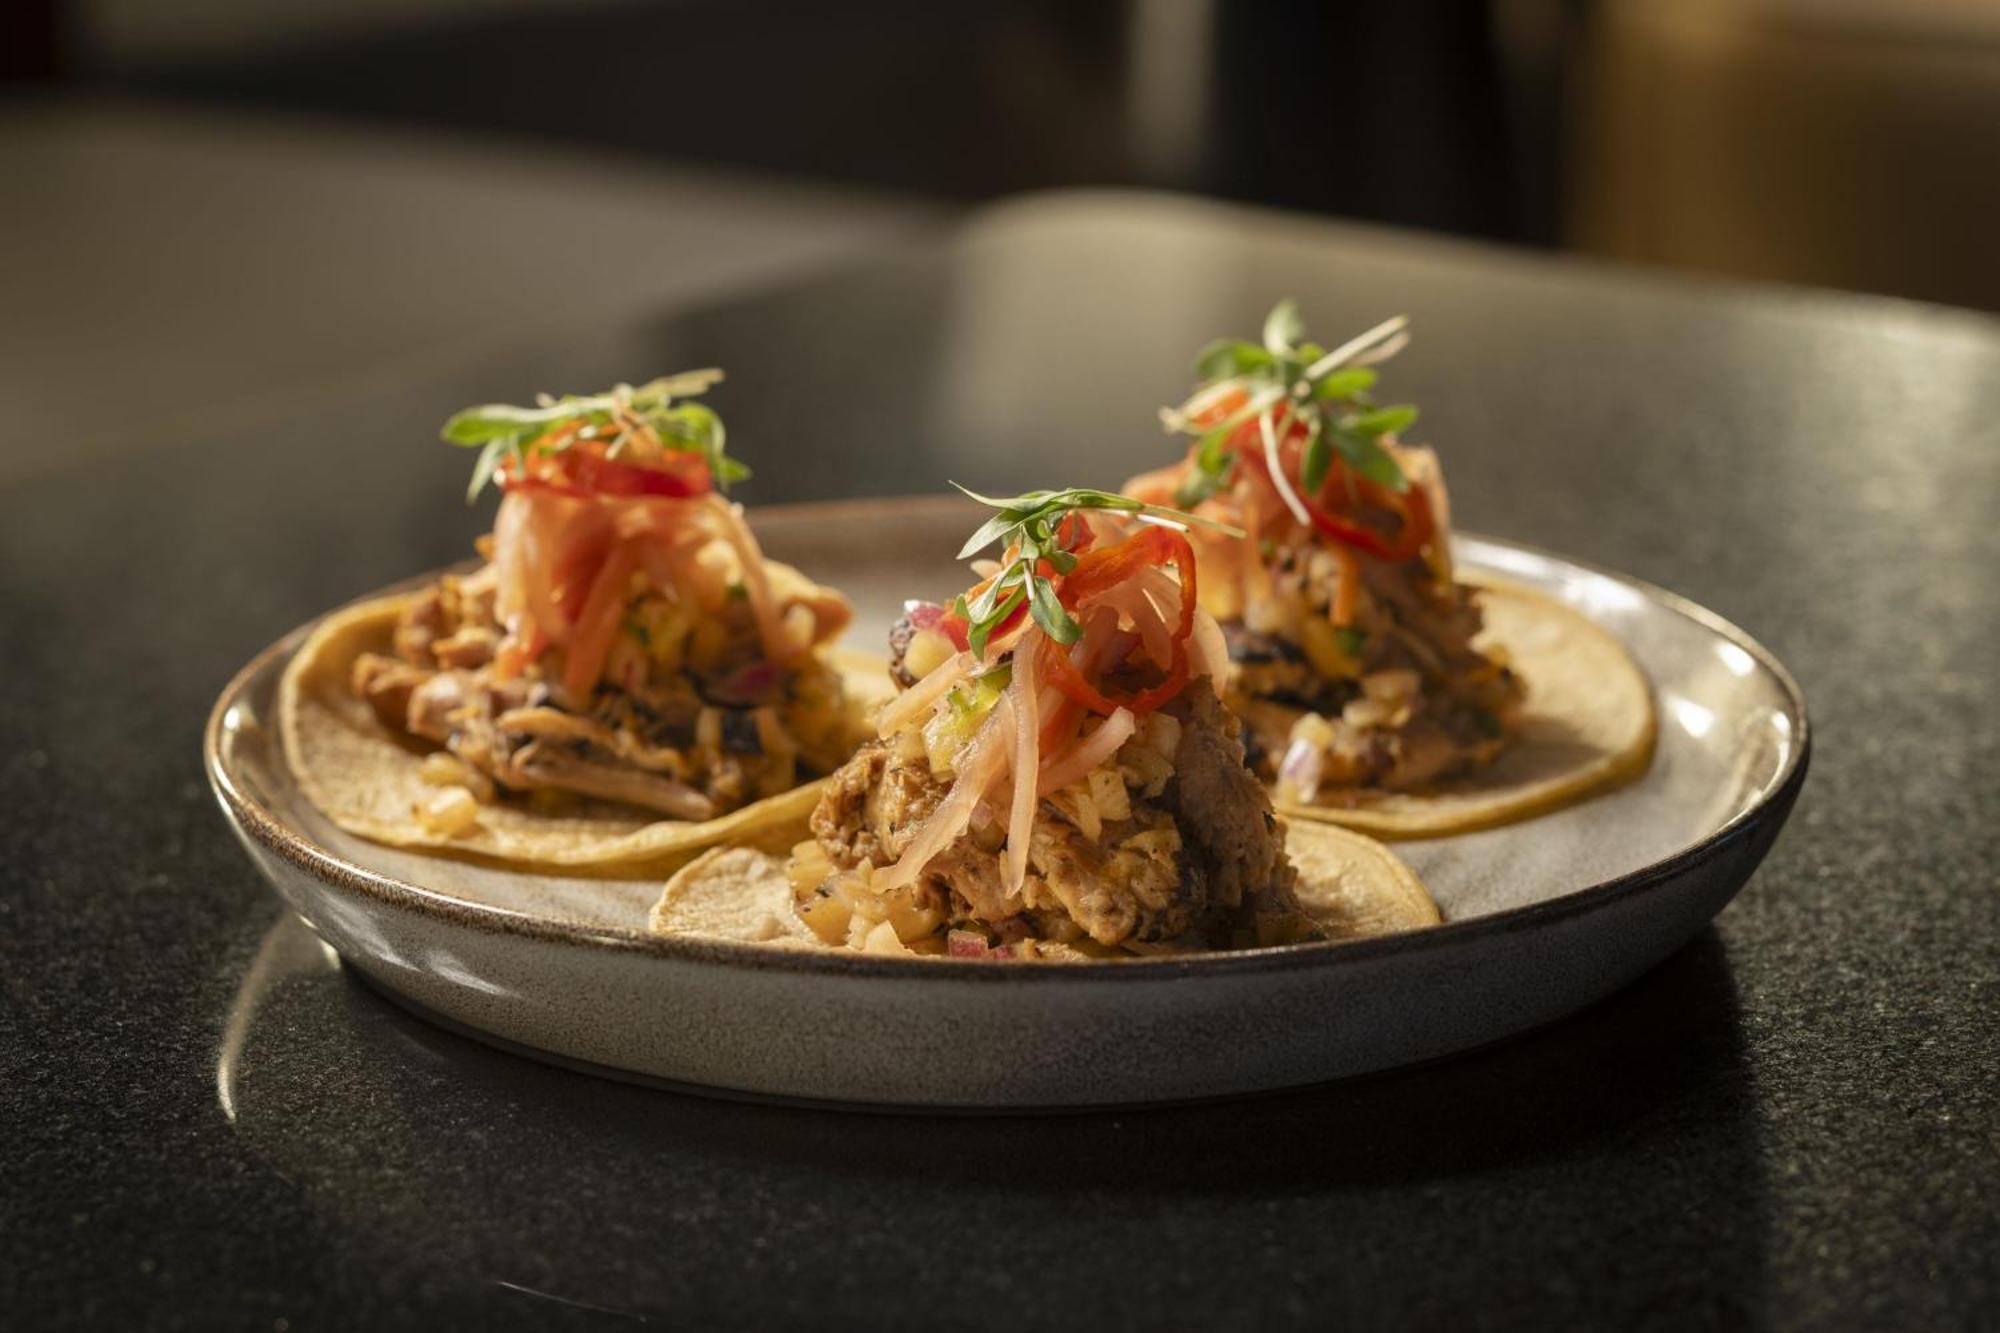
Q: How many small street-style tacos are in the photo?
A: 3